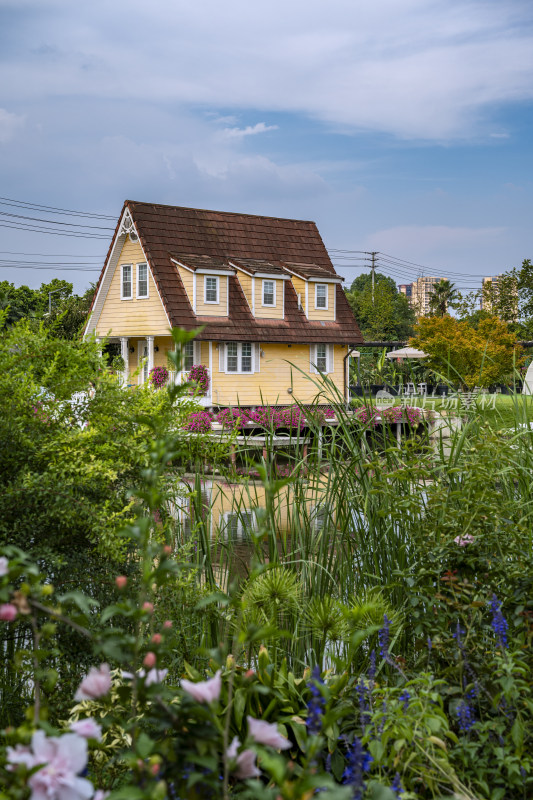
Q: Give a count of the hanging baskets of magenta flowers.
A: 2